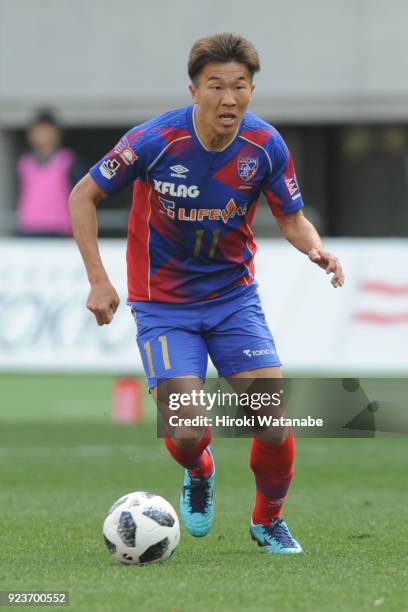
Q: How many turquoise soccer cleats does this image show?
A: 2